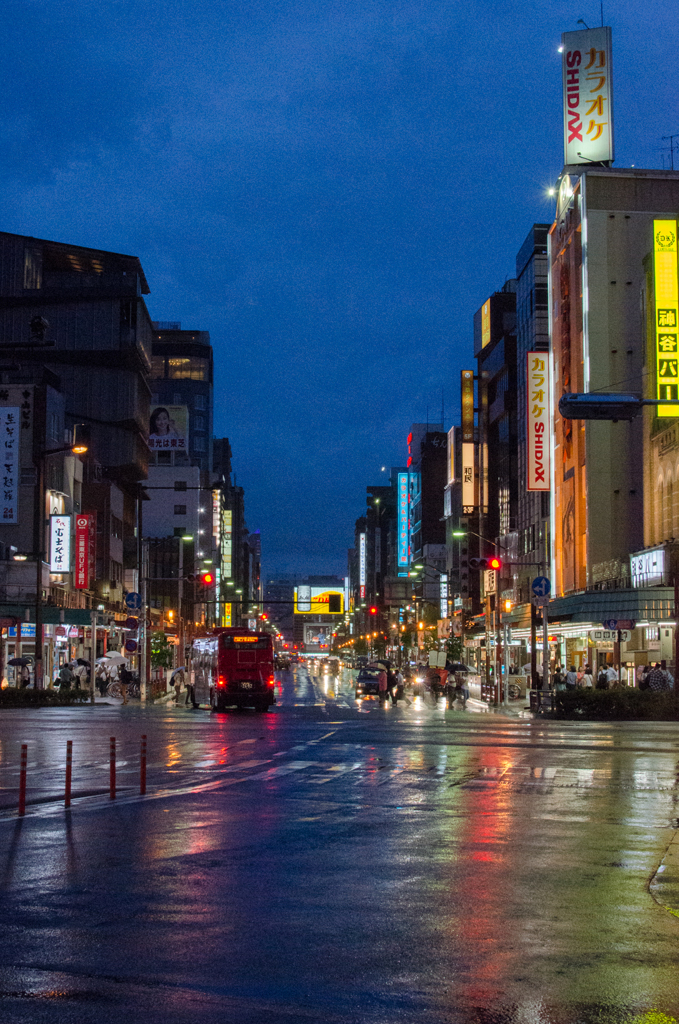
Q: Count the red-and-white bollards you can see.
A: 4